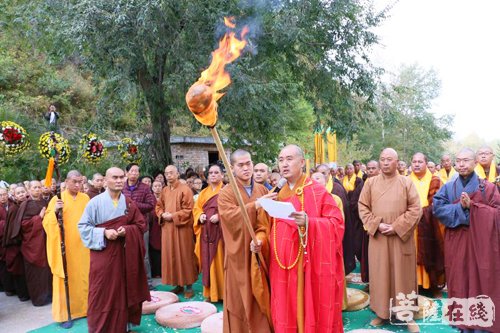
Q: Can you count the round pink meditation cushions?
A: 3